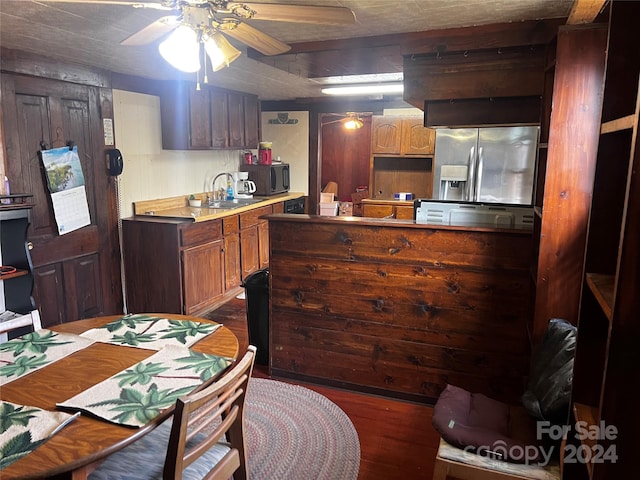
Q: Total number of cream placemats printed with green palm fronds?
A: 4